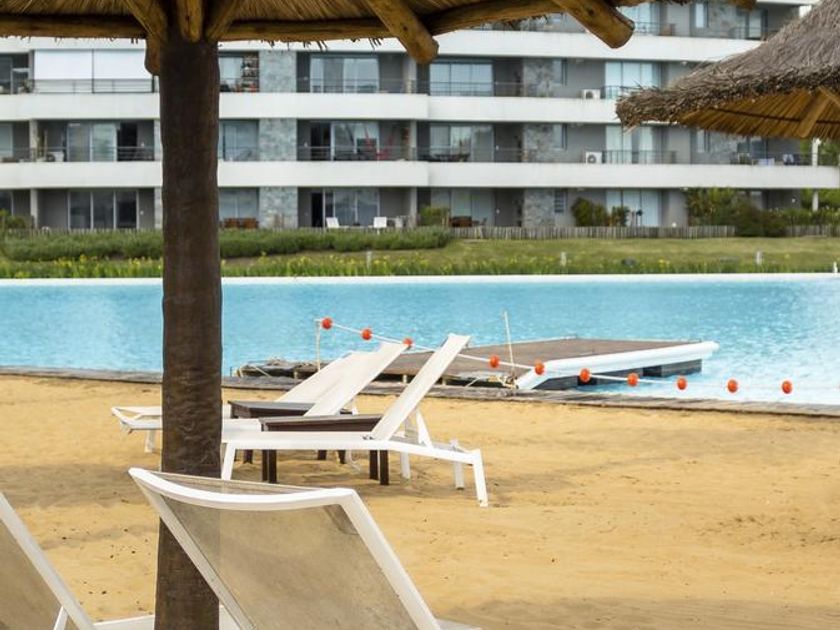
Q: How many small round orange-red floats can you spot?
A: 10